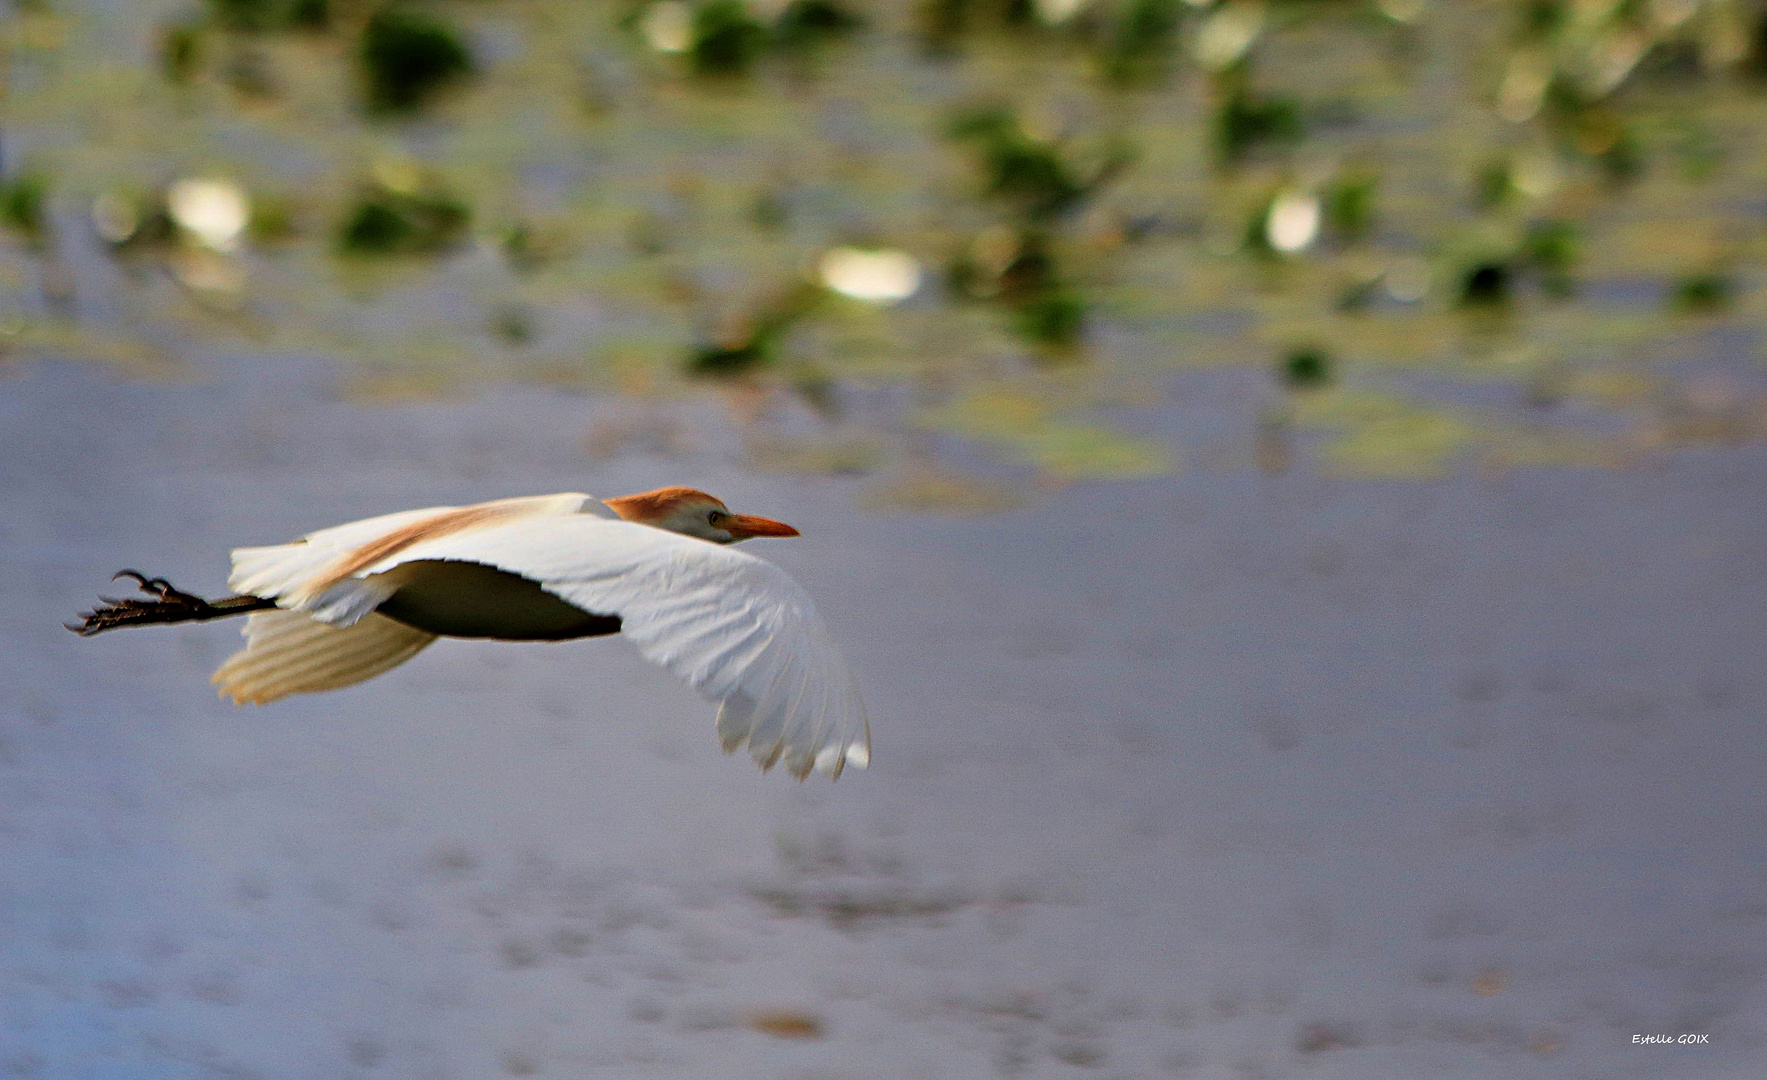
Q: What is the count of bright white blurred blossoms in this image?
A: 3